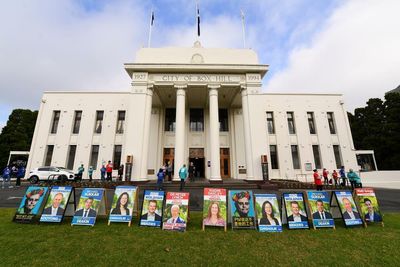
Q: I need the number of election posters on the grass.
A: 13